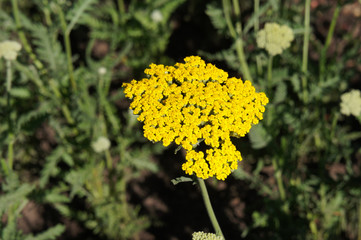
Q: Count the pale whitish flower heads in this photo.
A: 7